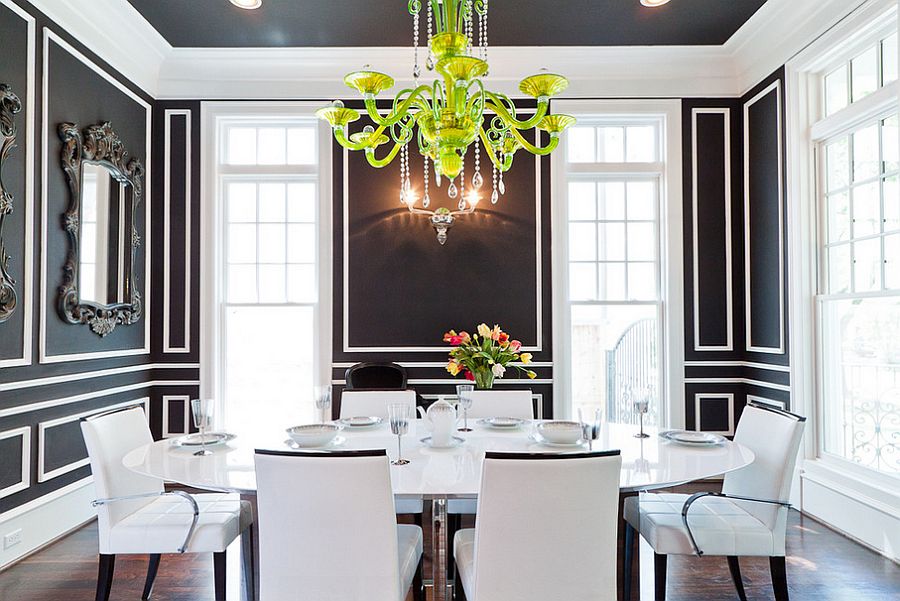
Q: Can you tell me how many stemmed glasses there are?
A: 6